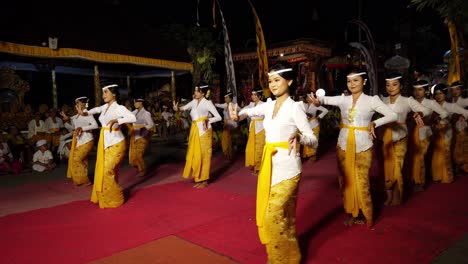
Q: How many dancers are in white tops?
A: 13